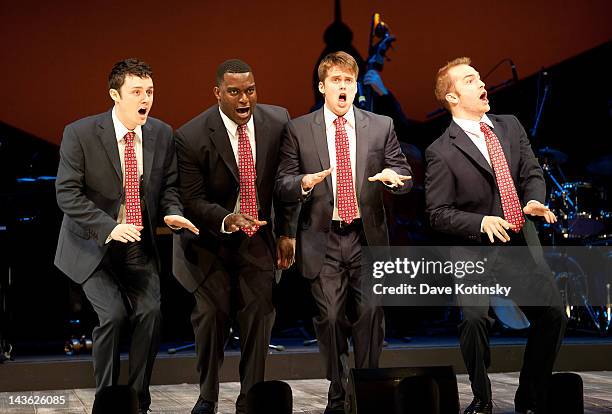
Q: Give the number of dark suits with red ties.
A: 4